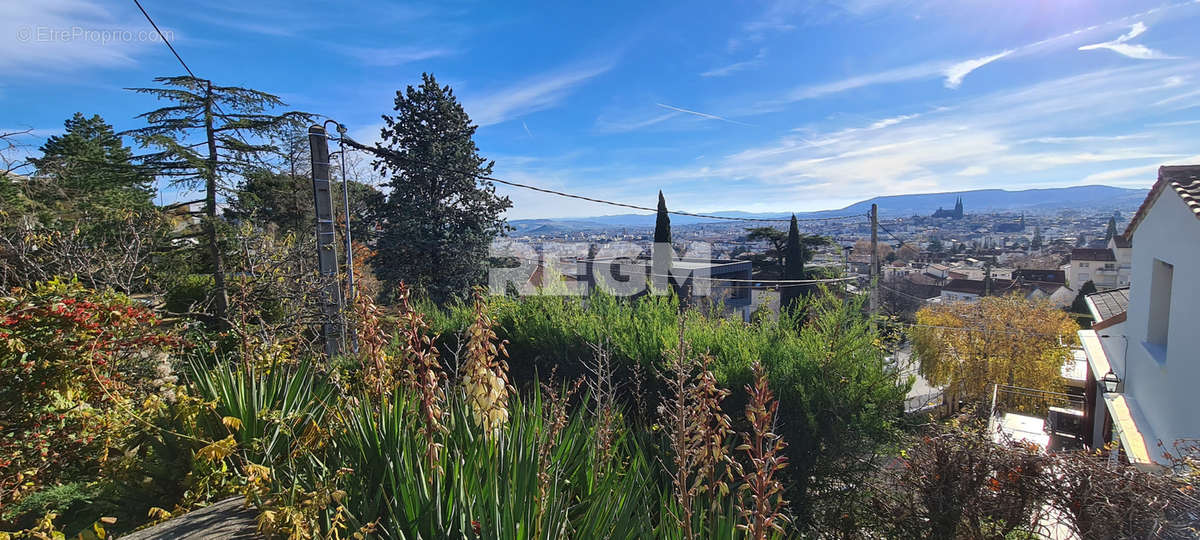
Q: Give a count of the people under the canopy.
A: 0